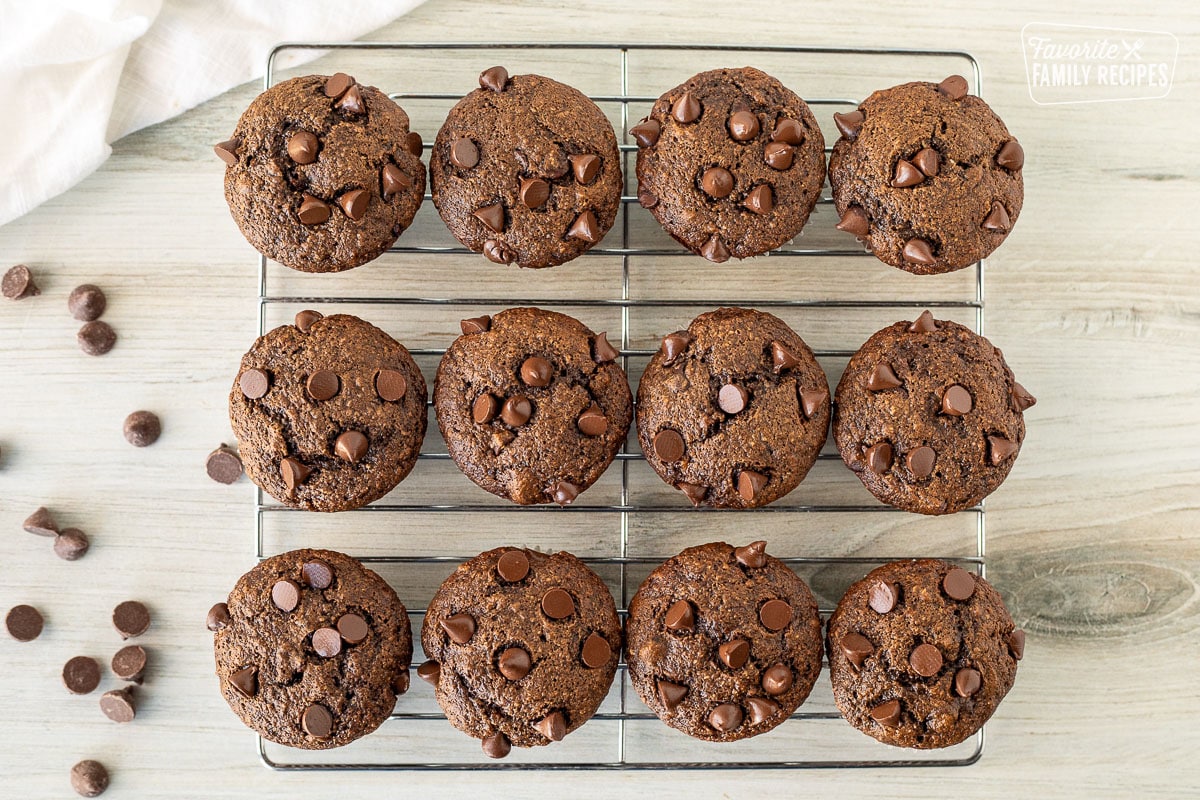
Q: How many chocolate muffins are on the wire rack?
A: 12